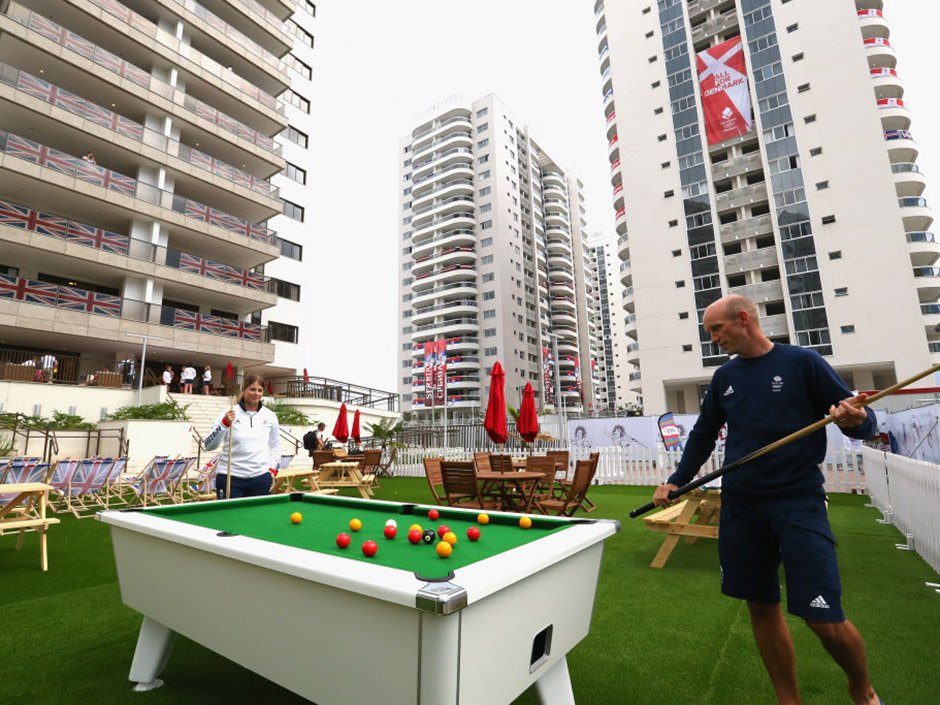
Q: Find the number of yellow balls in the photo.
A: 7